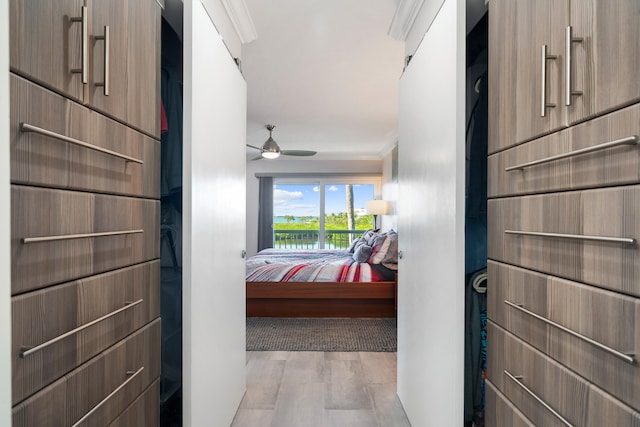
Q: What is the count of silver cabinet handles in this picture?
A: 12